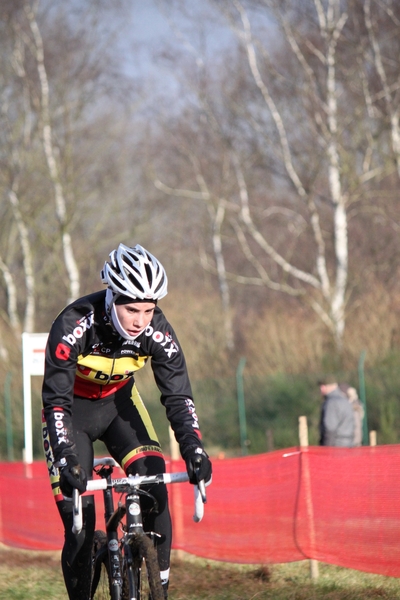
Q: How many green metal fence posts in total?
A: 3